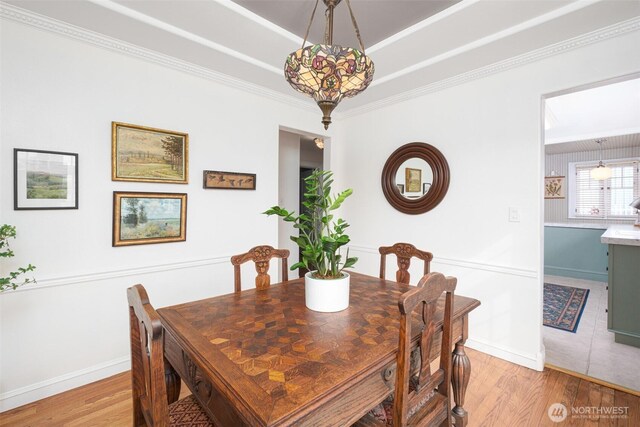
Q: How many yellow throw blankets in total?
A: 0